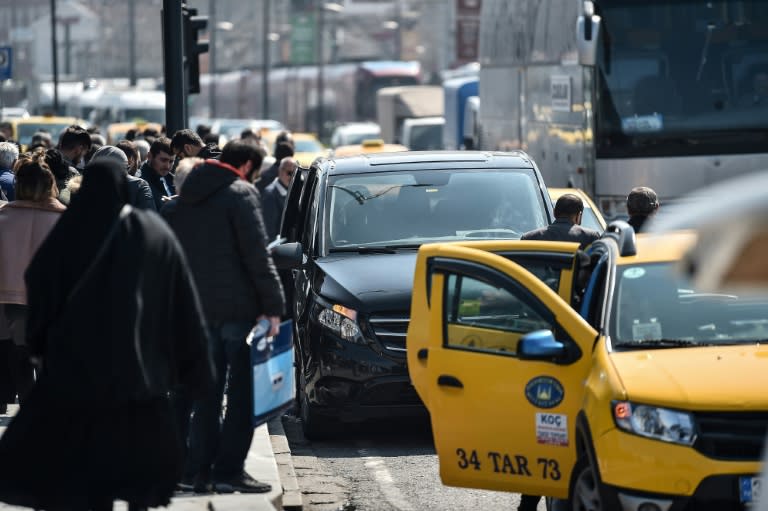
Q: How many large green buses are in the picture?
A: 0